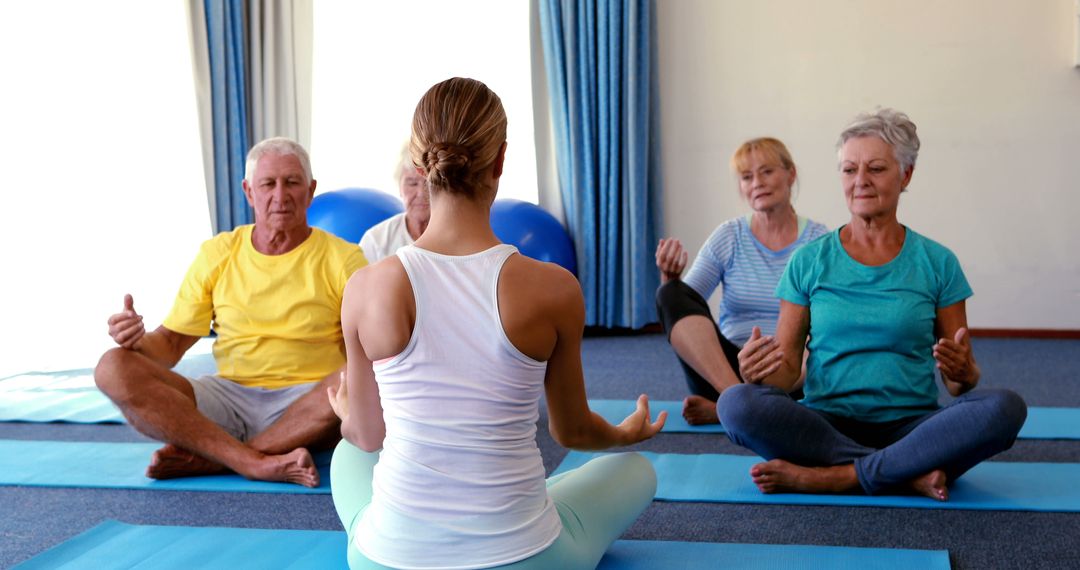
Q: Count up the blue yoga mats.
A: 5